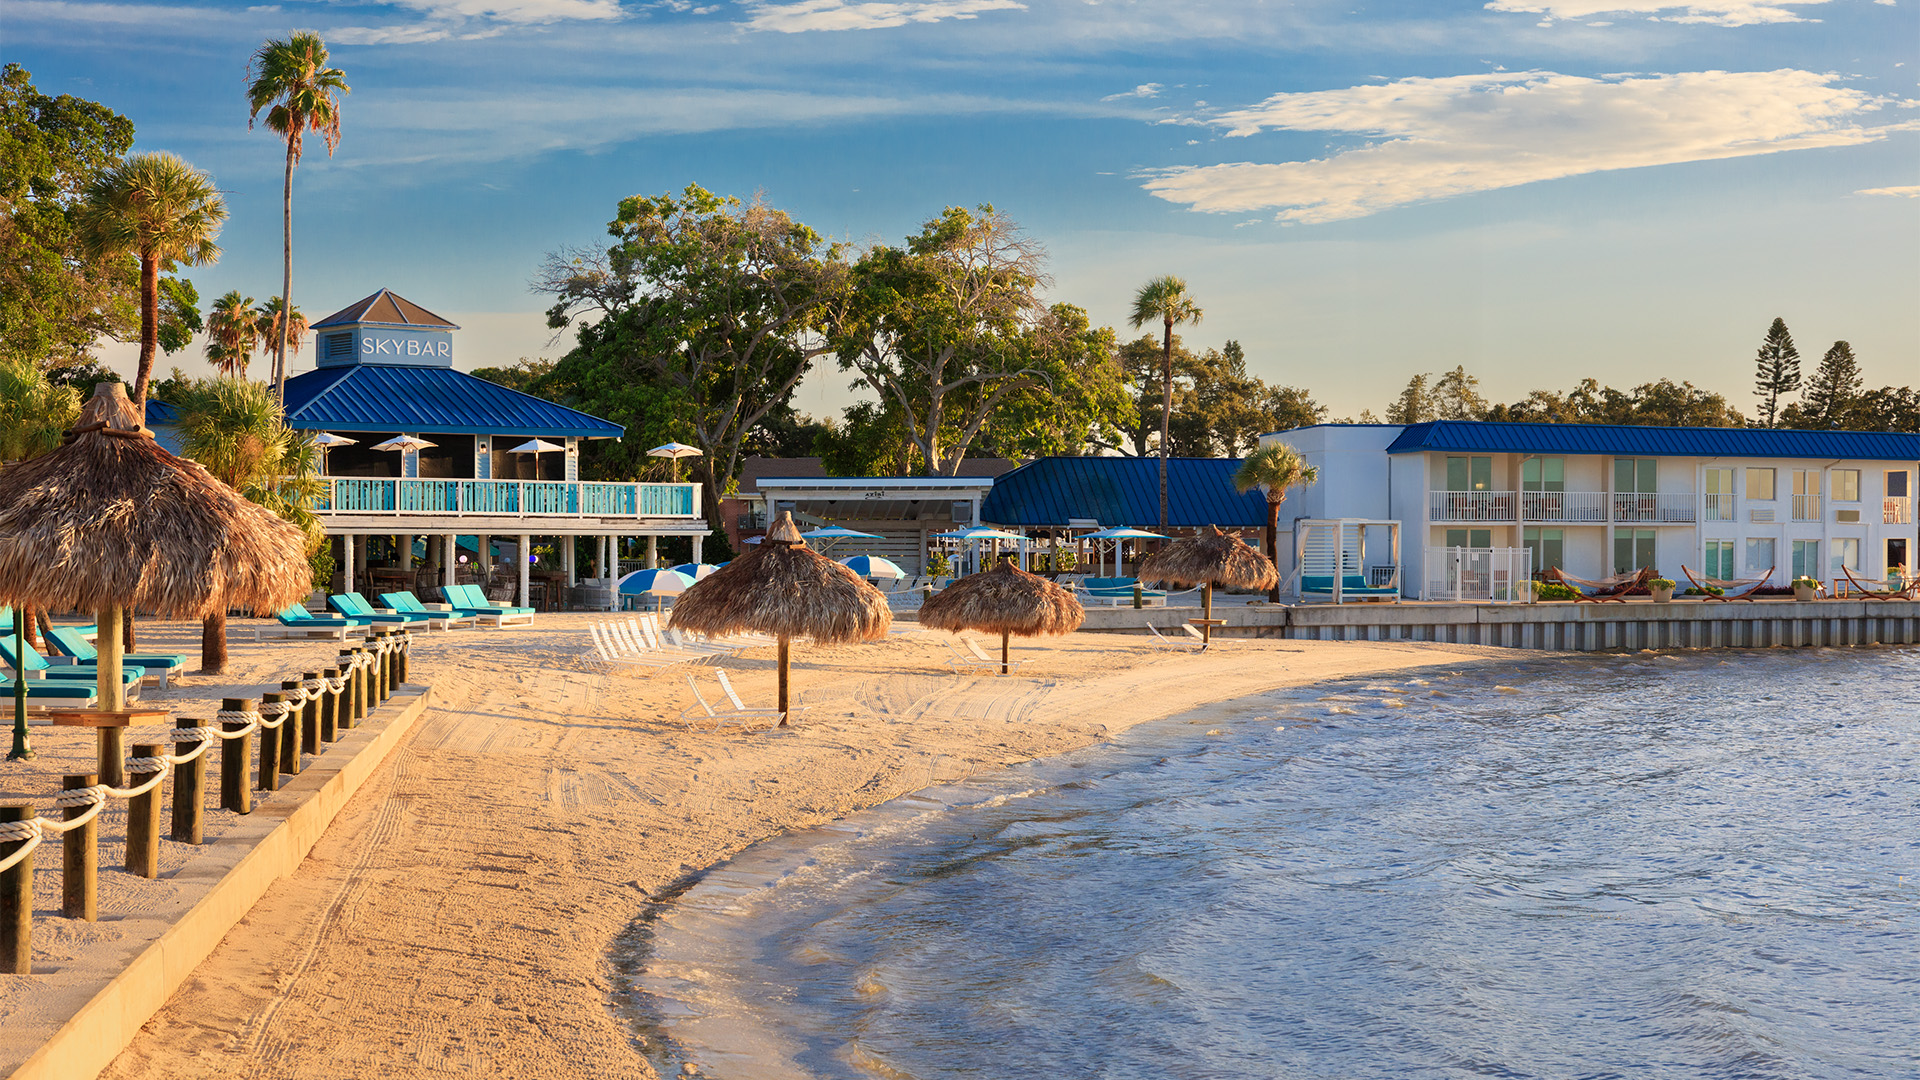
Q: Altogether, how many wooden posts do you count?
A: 15